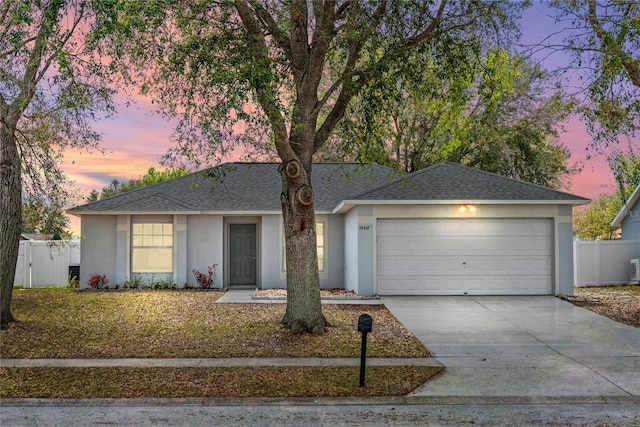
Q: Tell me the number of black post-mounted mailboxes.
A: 1